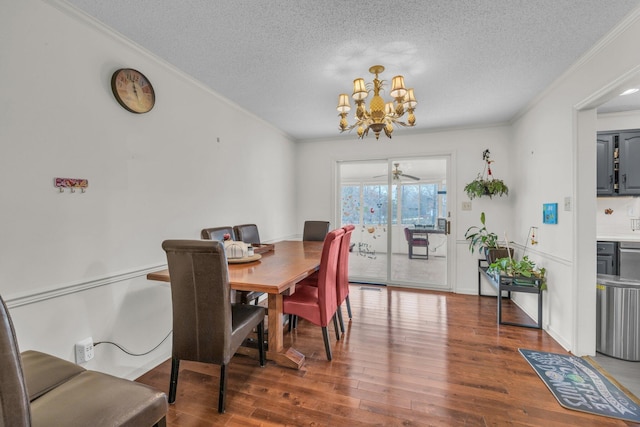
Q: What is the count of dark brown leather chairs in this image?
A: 6